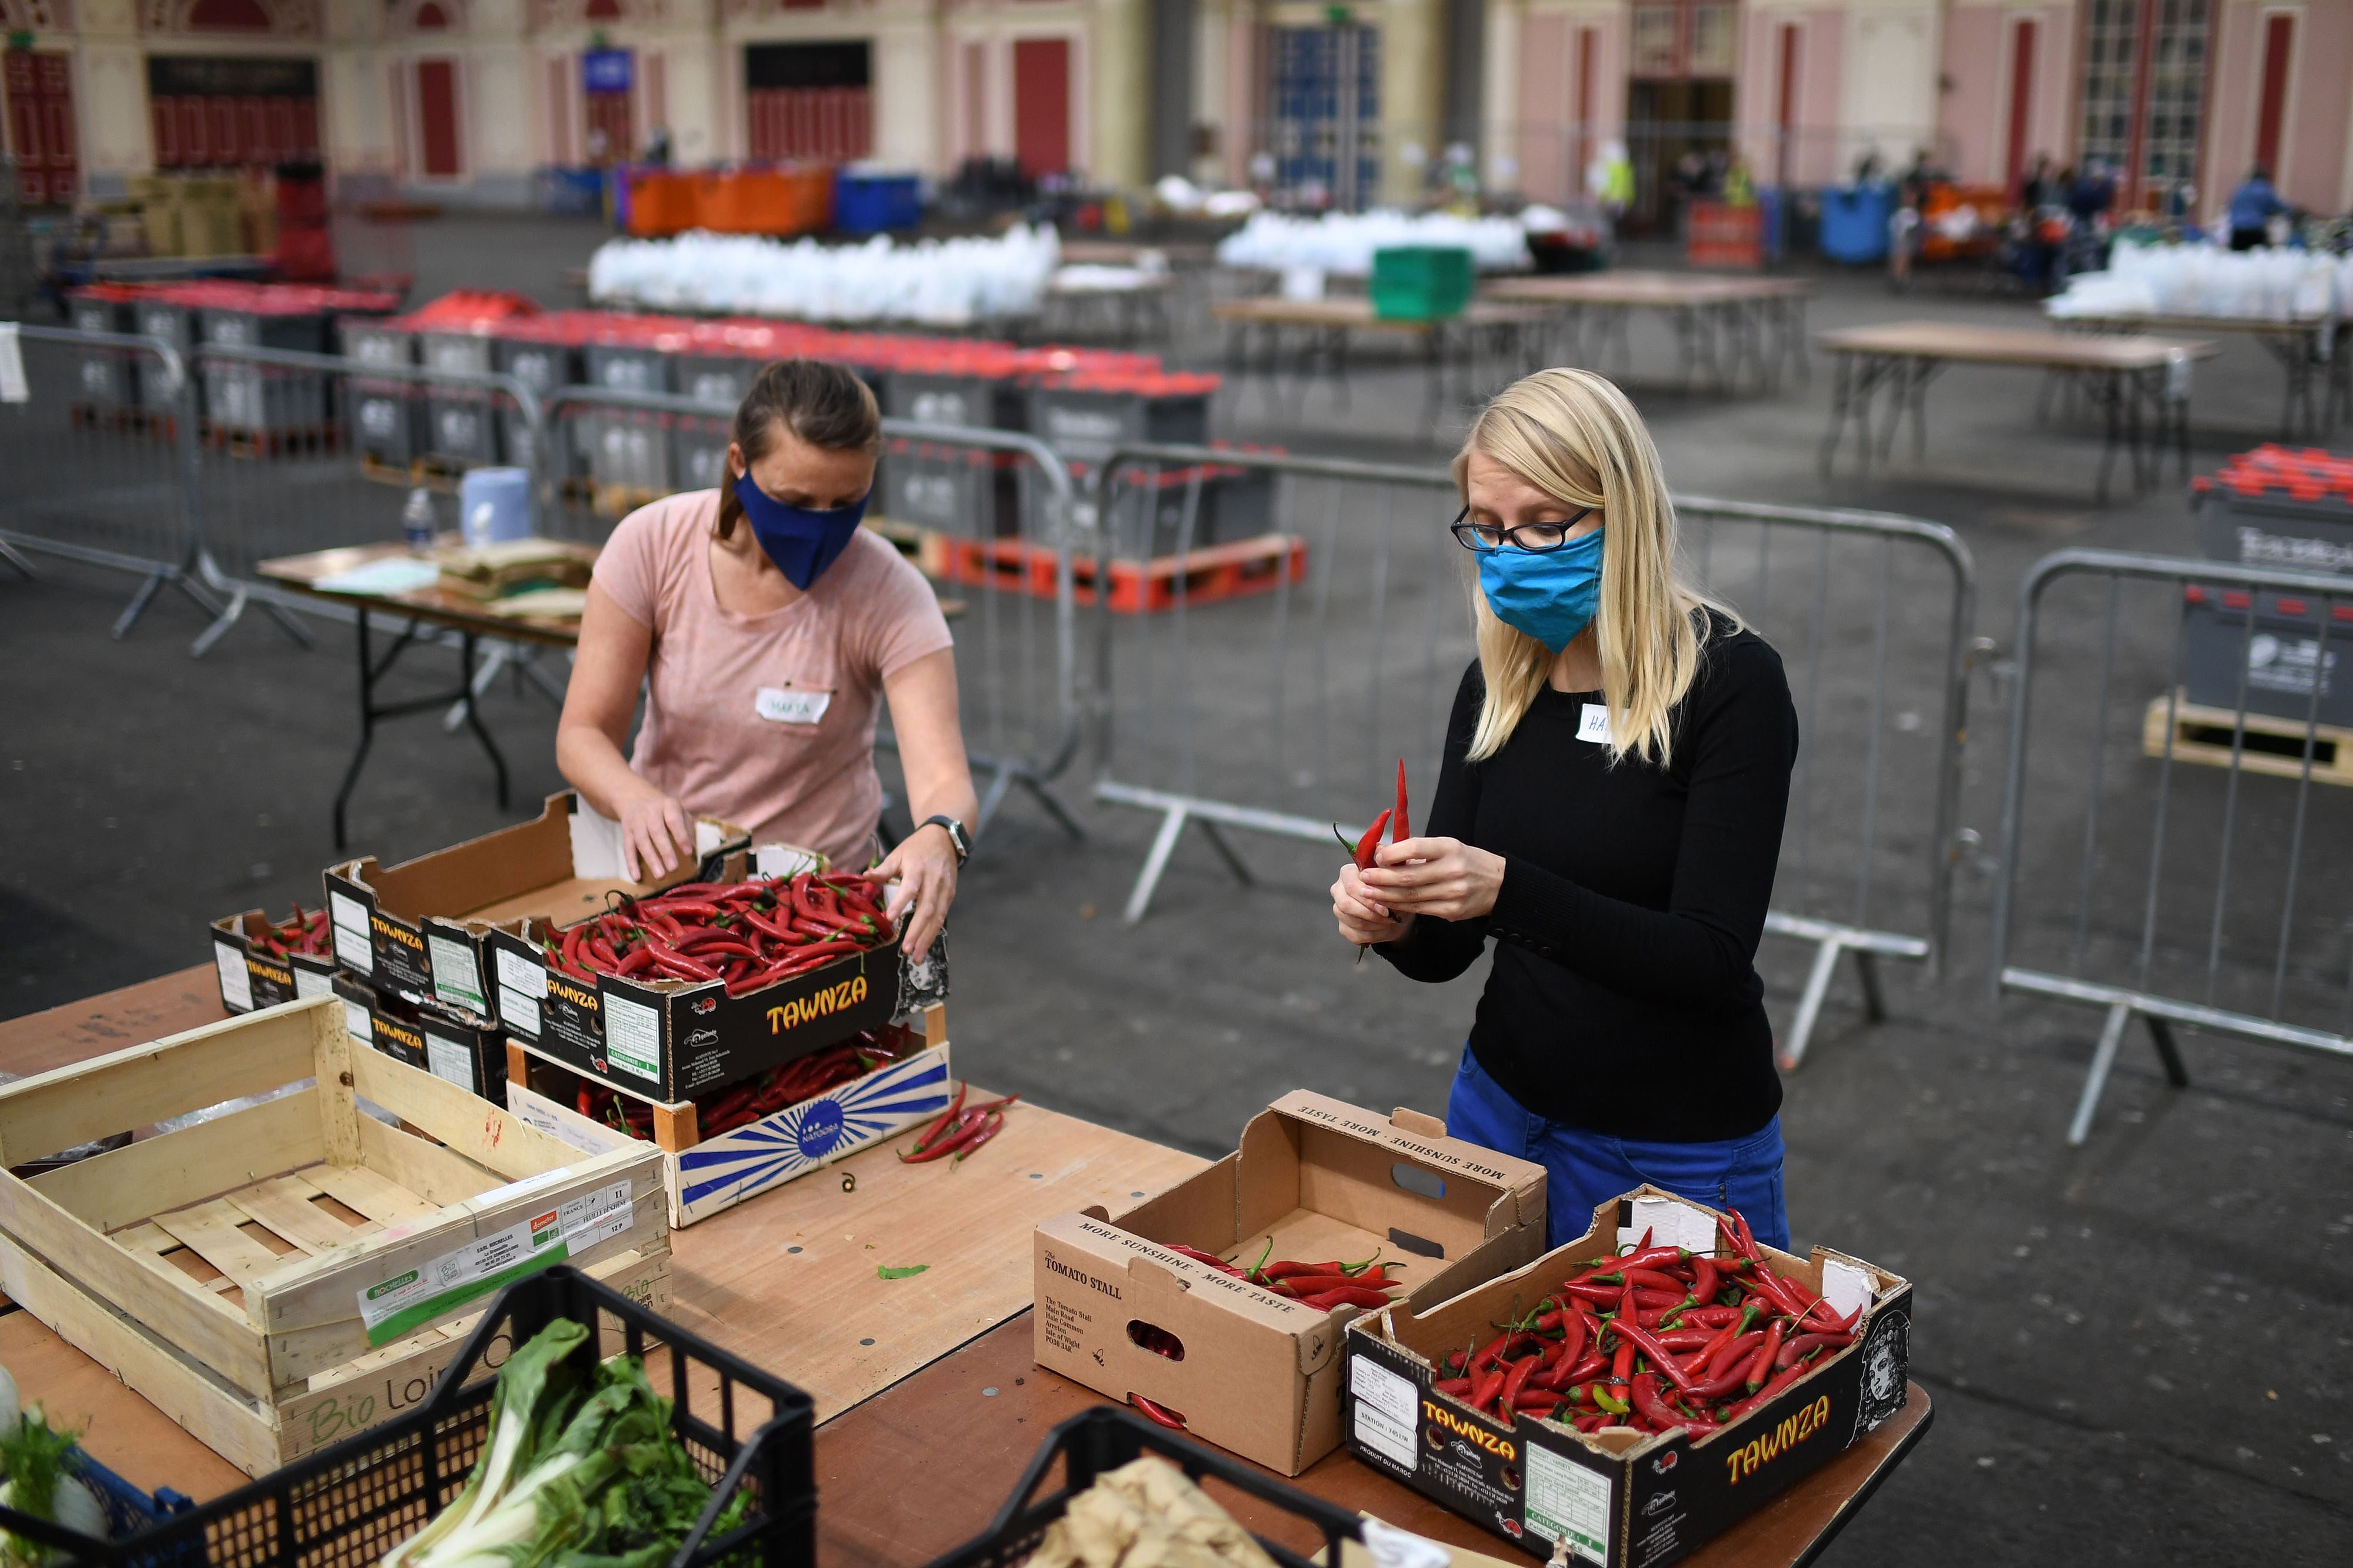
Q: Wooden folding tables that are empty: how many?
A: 2